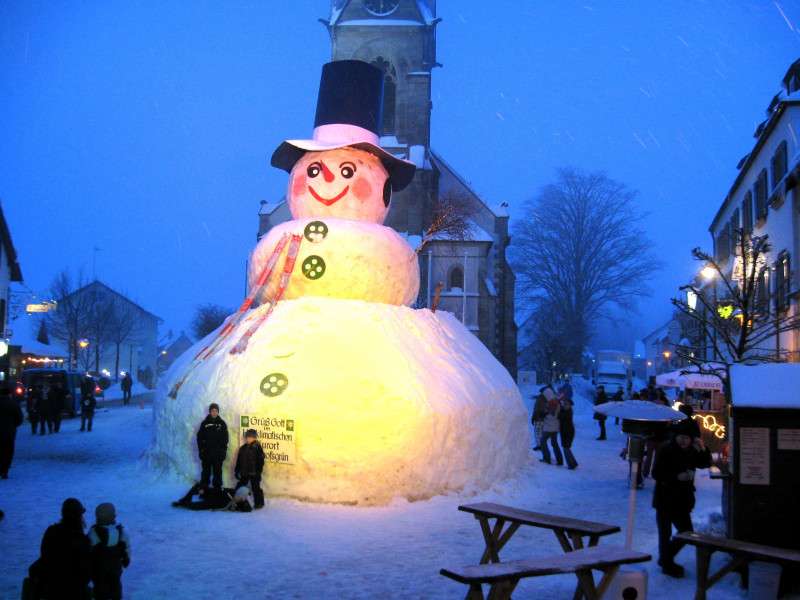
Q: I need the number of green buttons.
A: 3